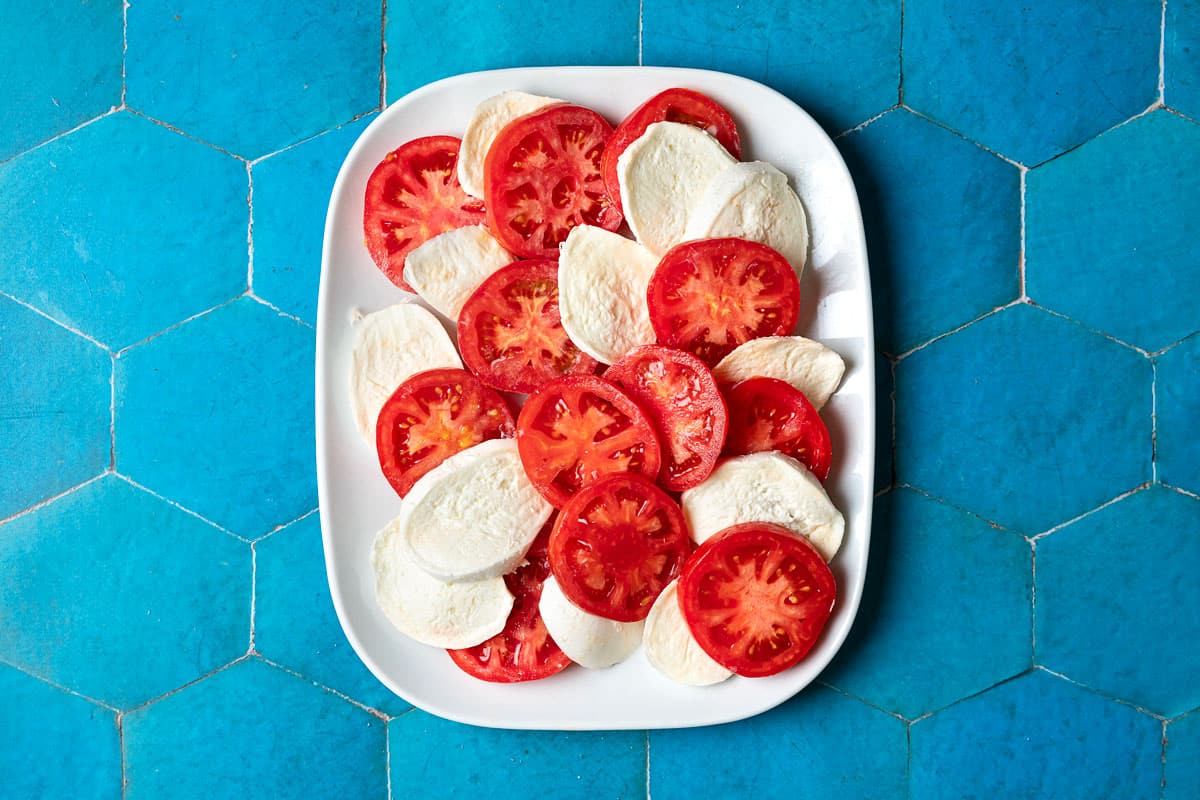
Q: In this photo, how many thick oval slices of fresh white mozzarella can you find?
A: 12